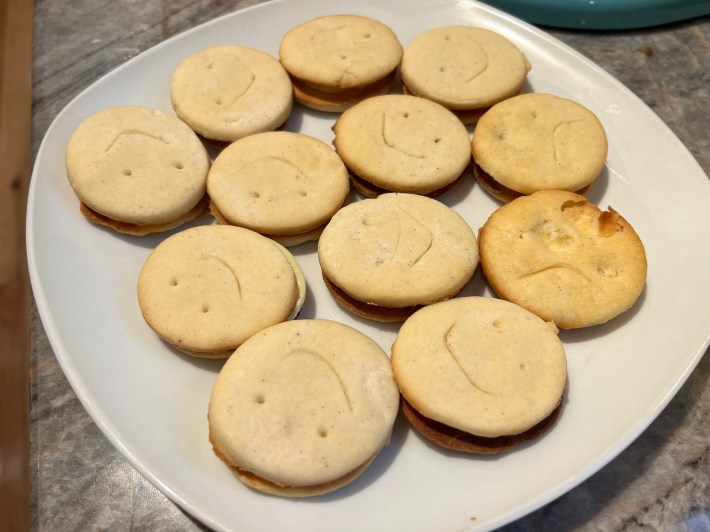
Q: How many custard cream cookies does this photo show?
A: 12